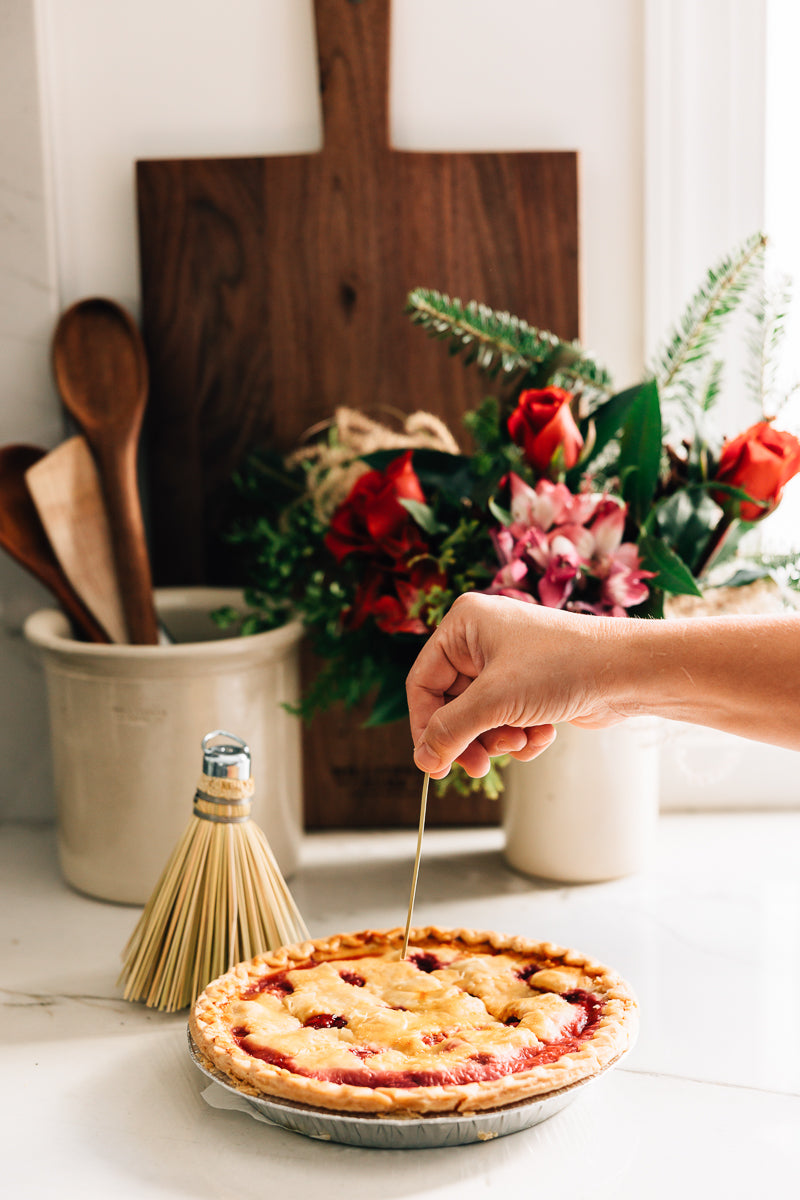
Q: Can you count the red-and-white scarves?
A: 0